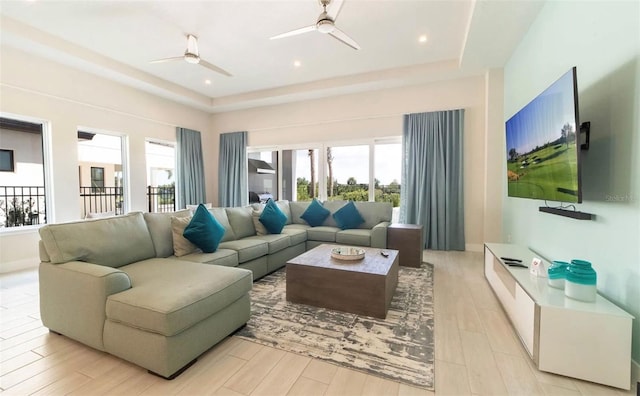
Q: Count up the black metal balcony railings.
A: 3